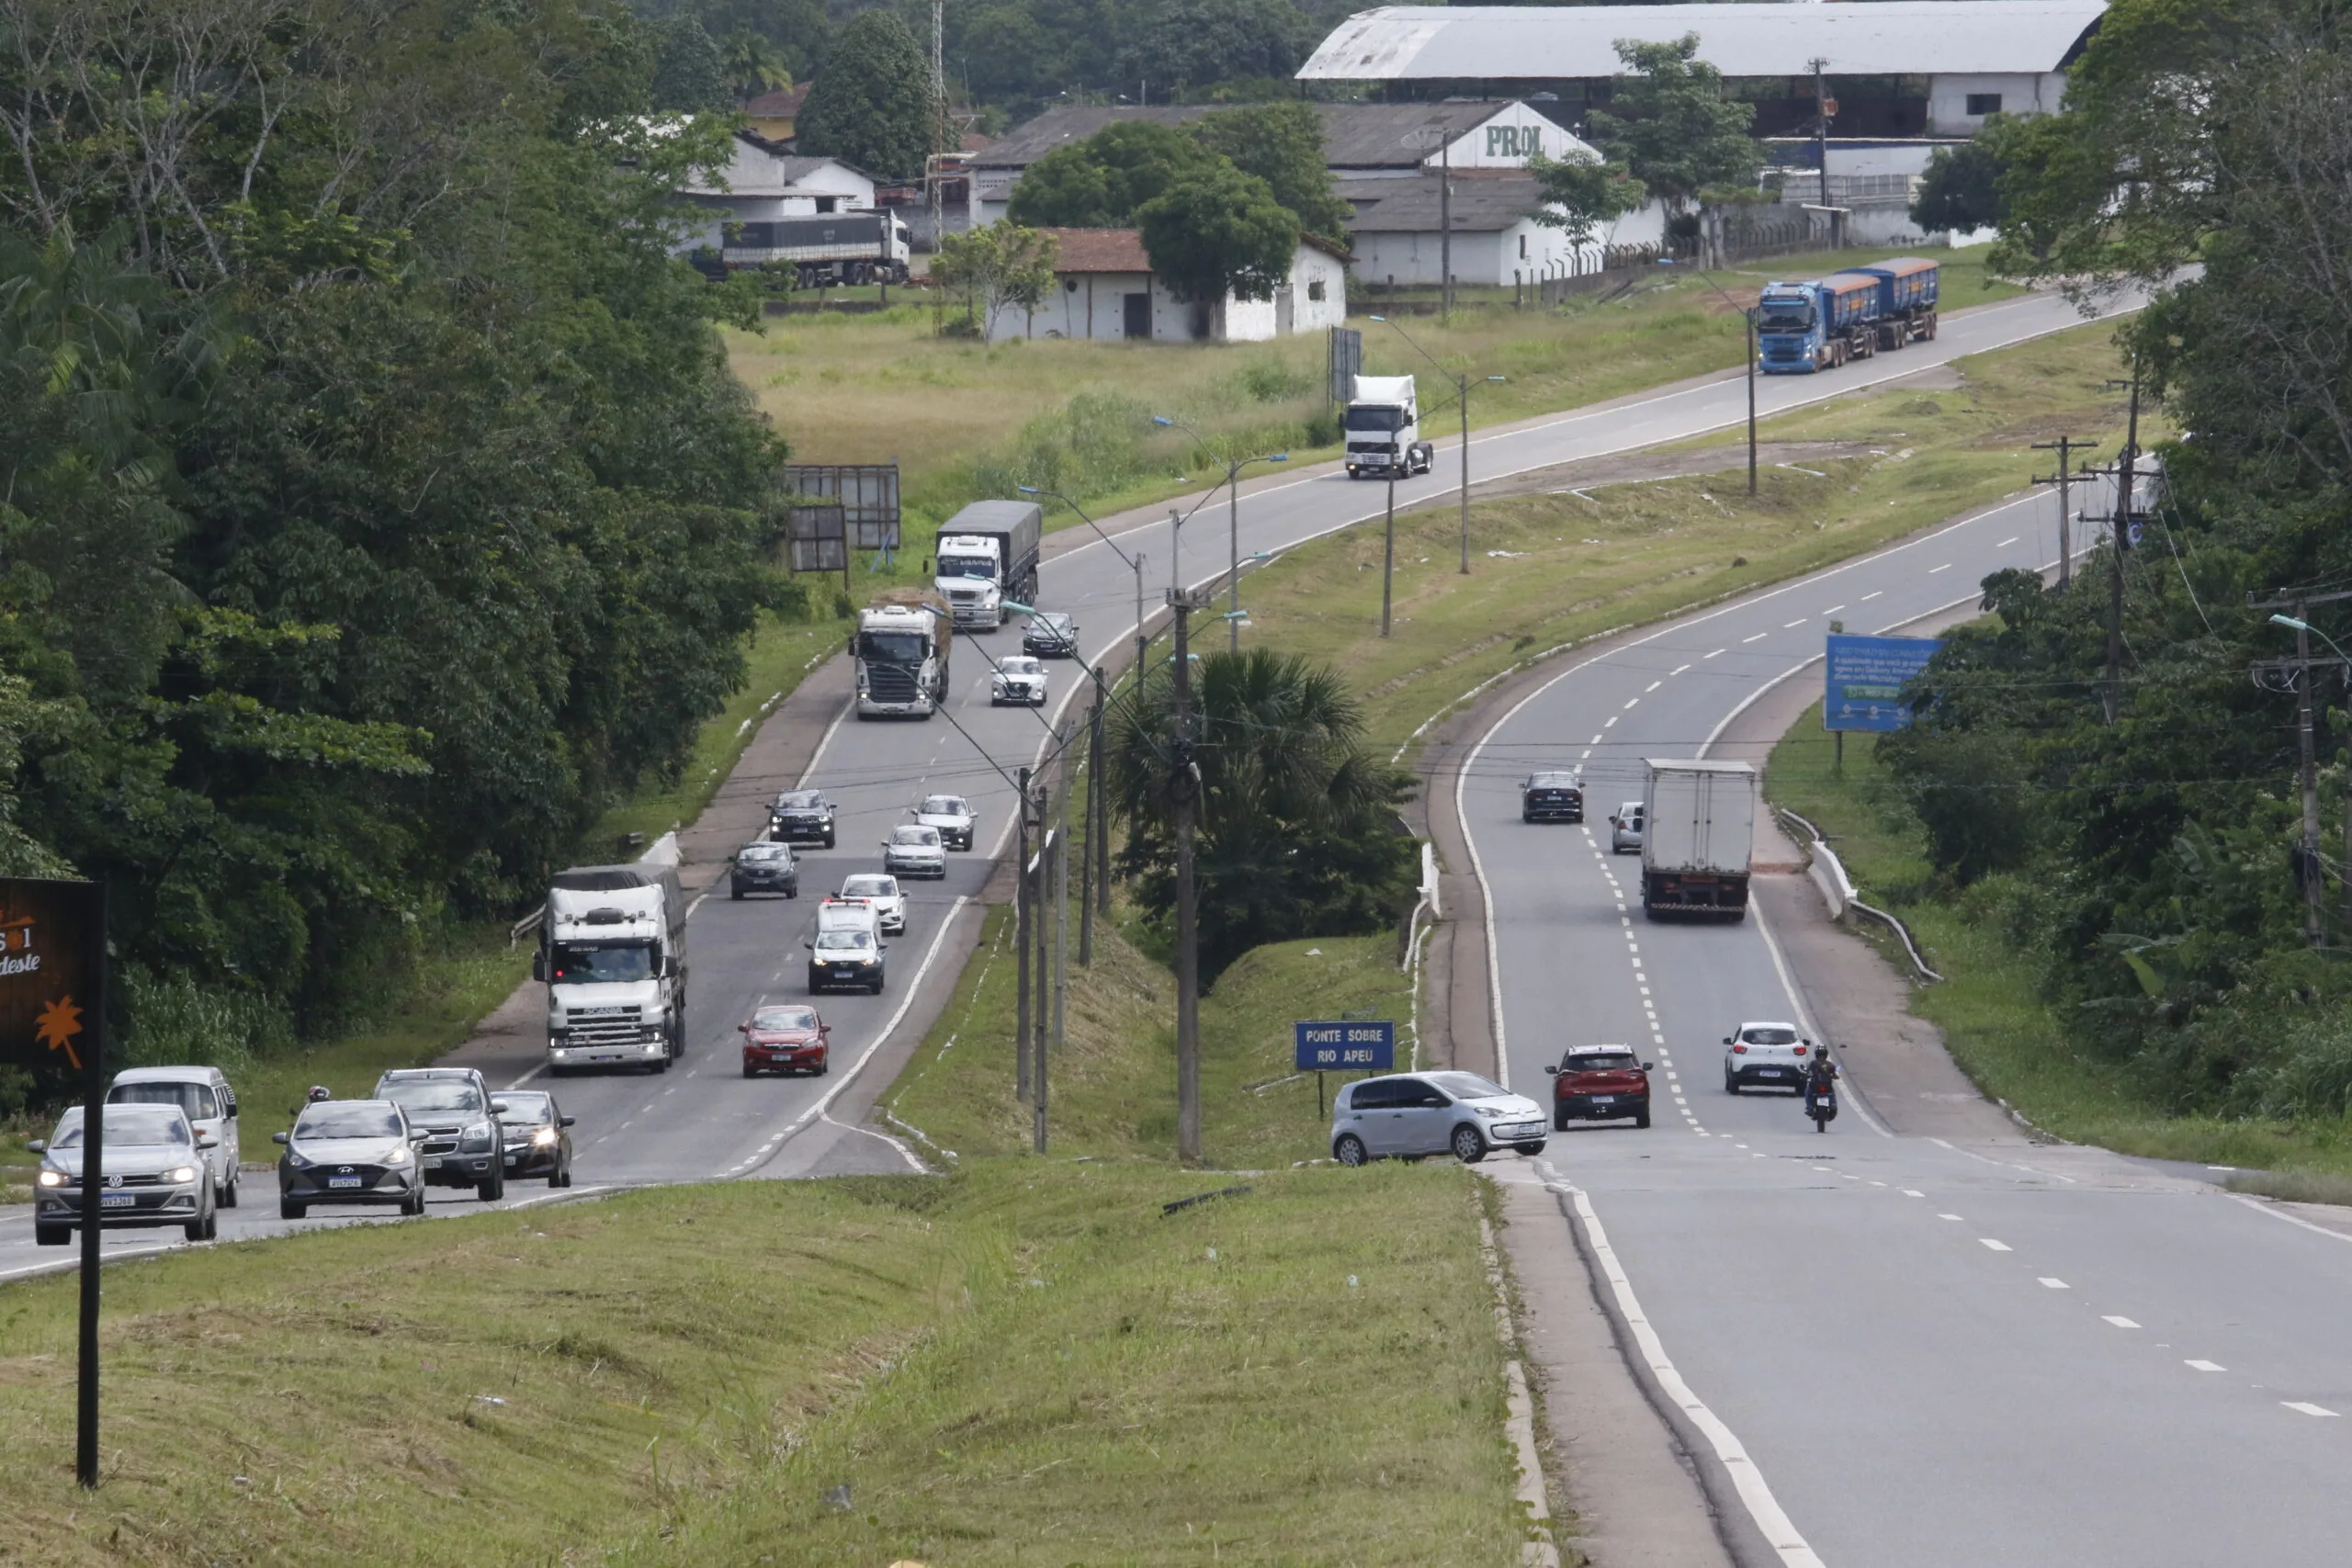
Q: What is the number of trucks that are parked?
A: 1